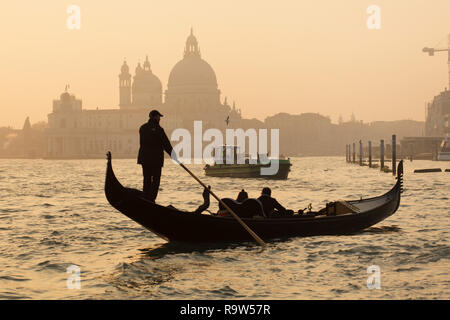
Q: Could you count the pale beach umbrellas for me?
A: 0